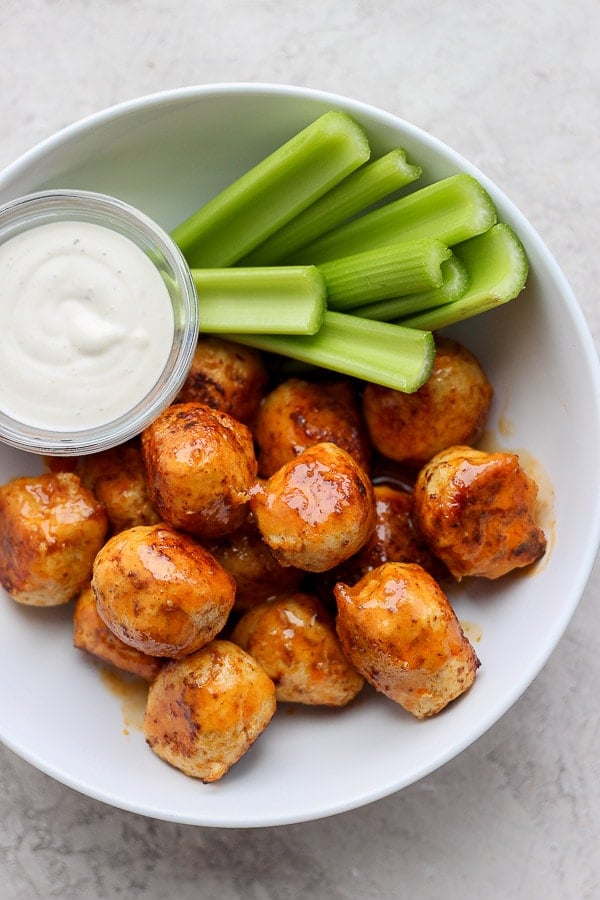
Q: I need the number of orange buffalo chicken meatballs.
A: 15